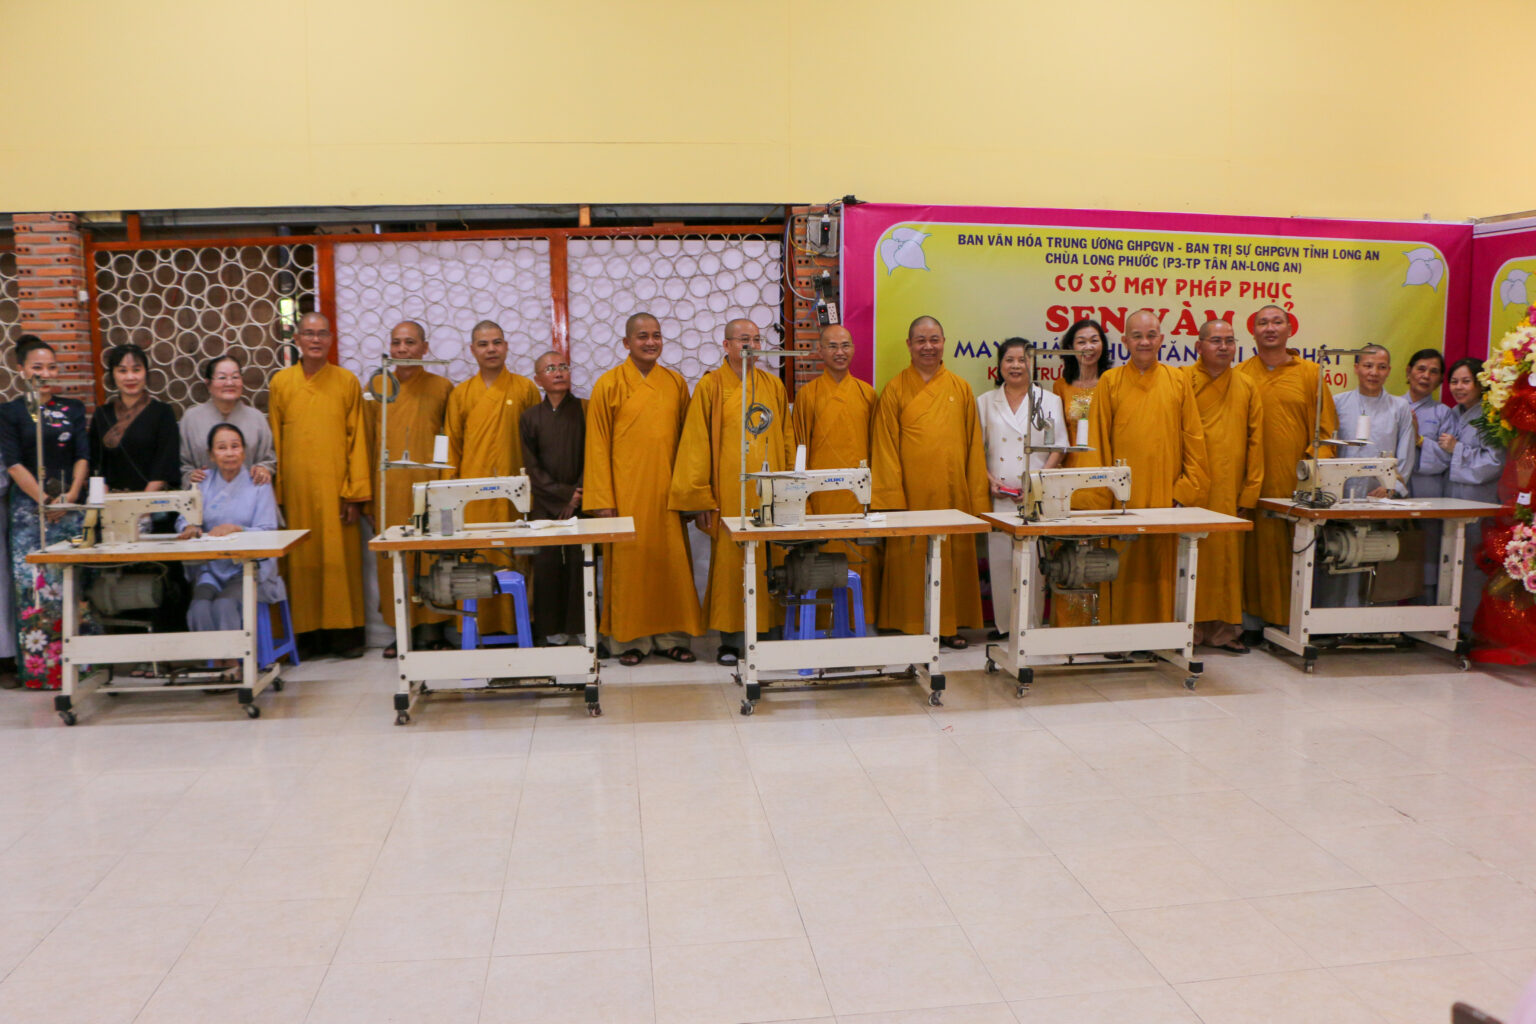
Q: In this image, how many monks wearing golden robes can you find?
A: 10